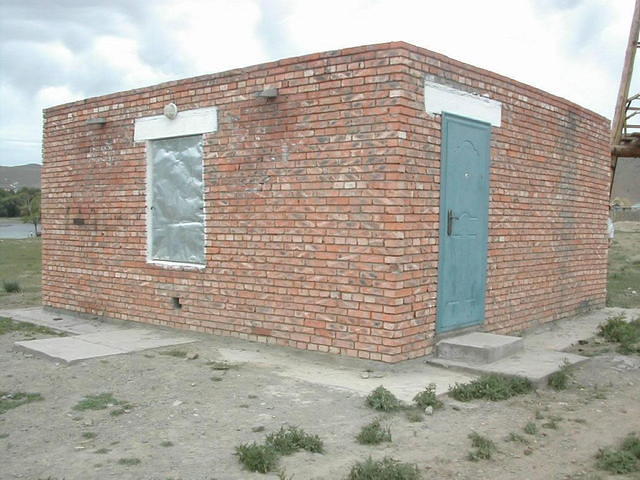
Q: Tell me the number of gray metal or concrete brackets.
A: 2